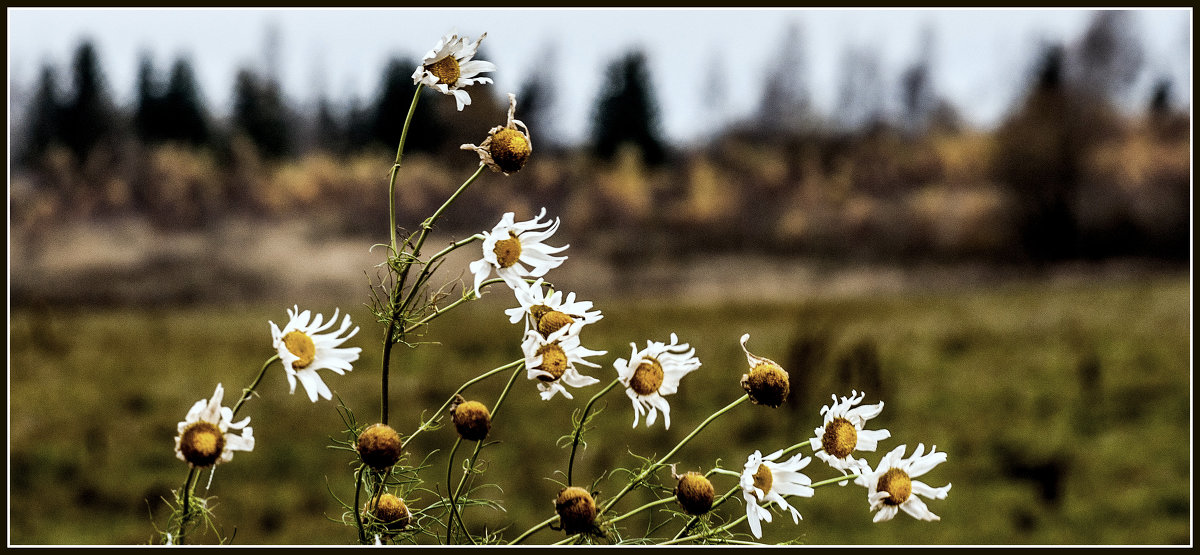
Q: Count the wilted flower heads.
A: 7